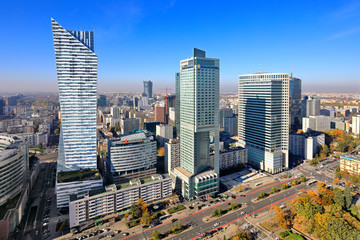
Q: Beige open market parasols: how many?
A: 0